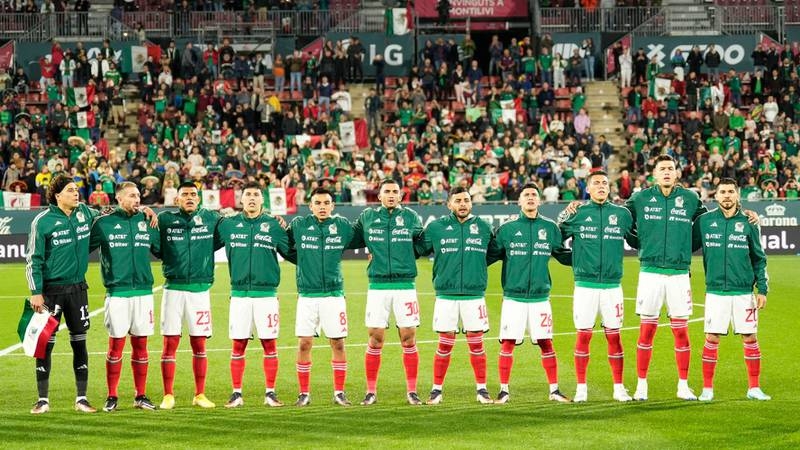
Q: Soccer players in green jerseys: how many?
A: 11